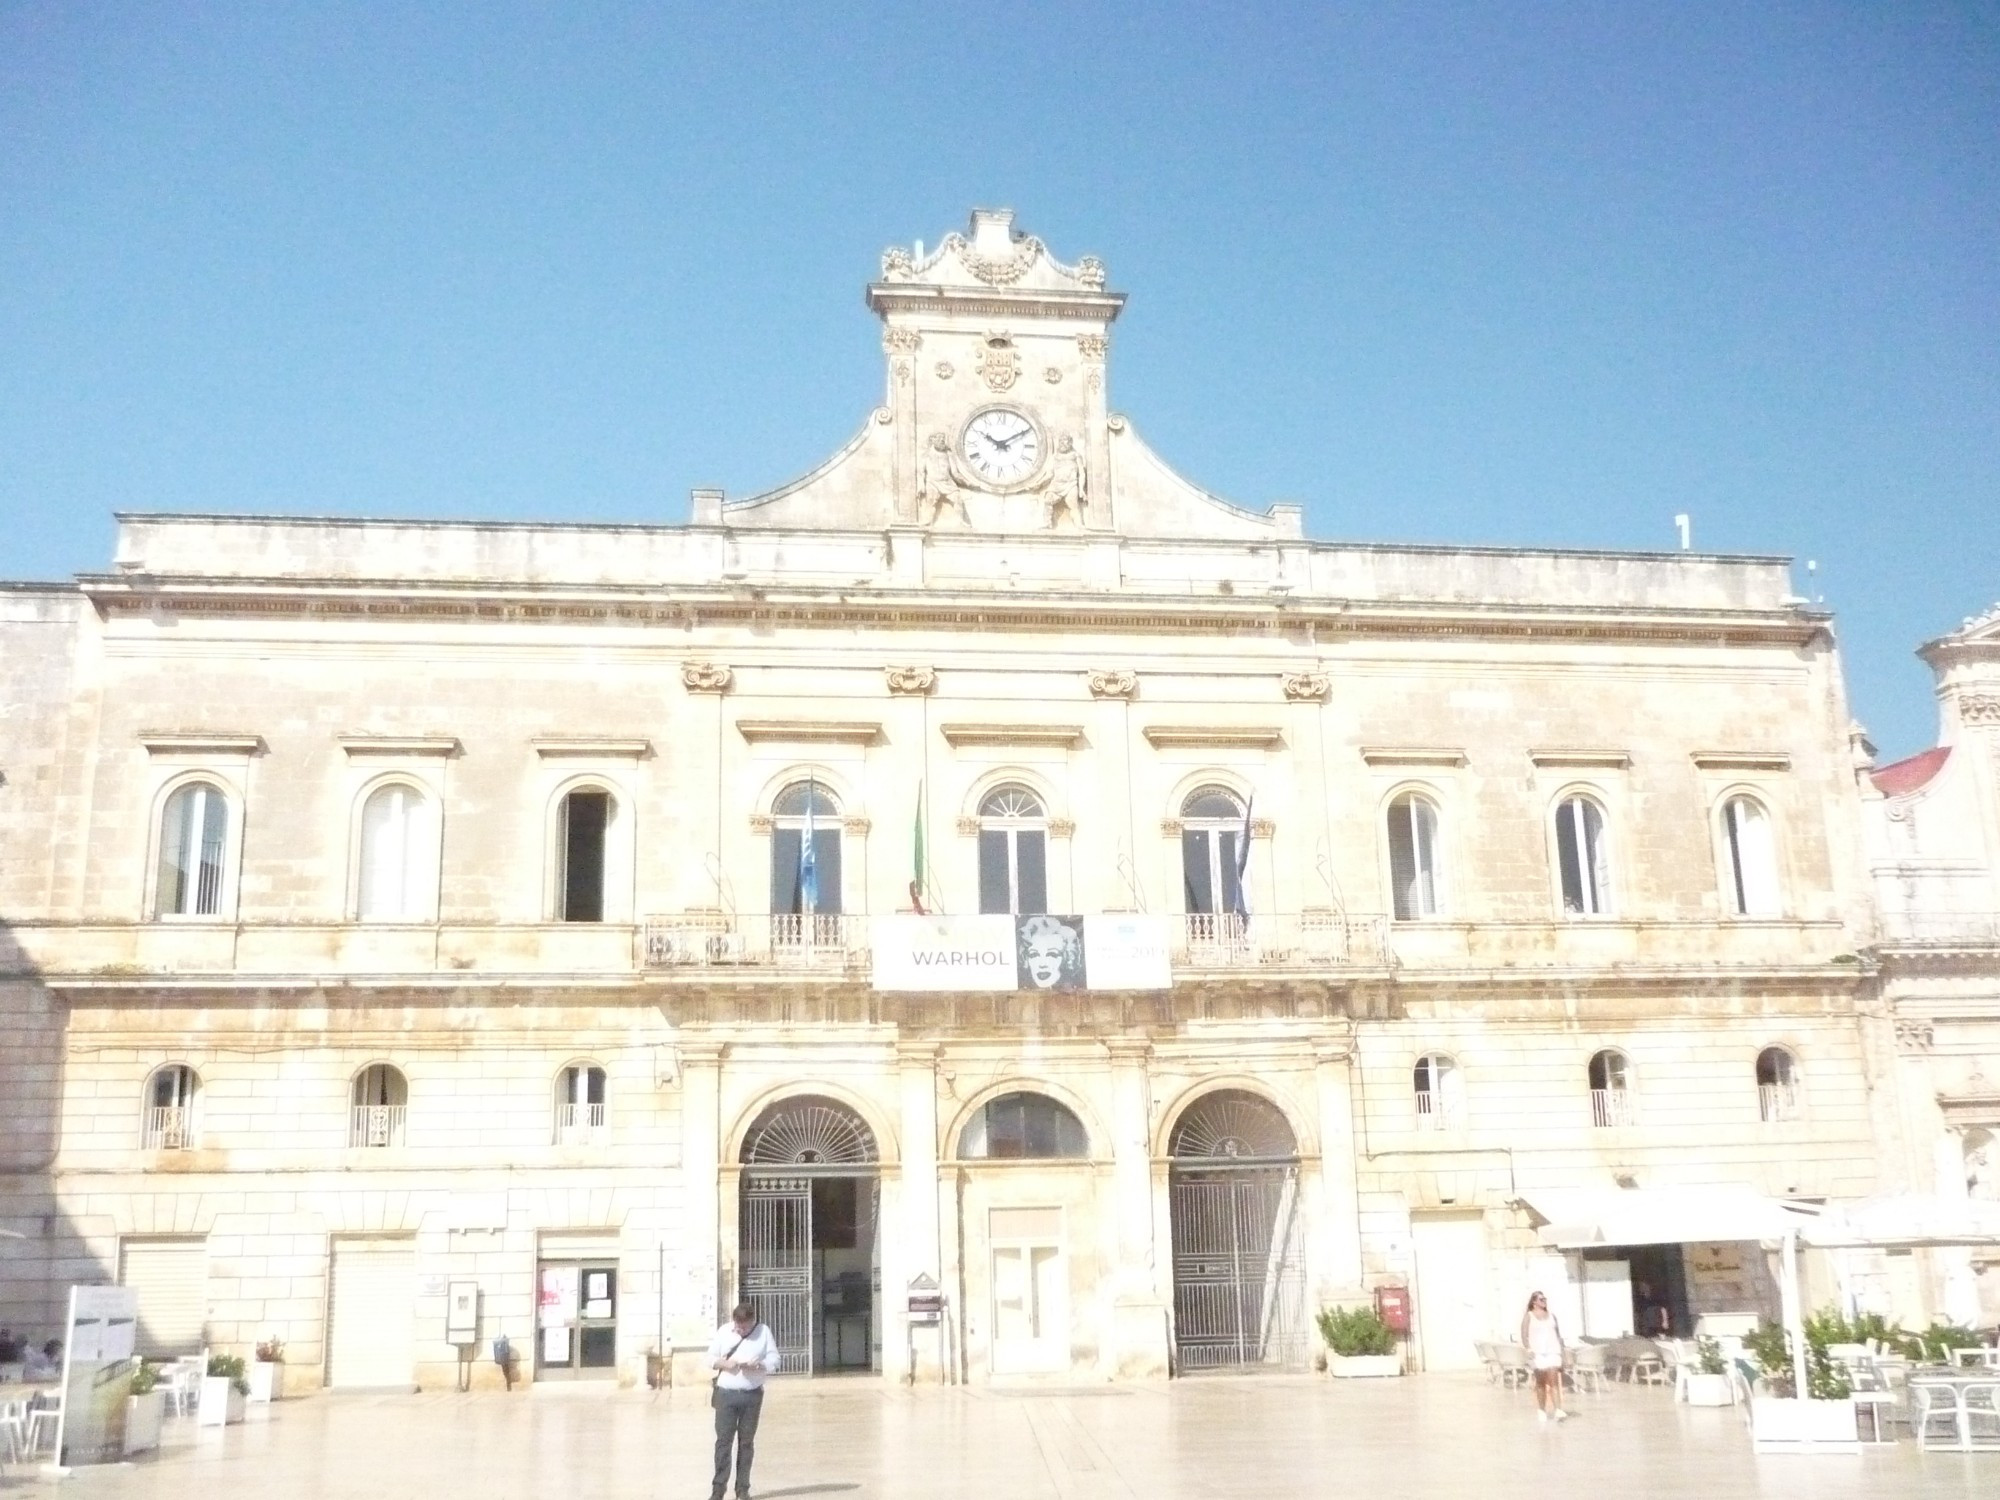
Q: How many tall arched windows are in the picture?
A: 9